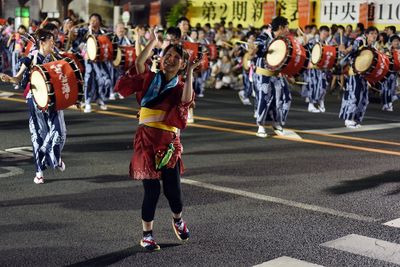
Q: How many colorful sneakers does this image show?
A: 2